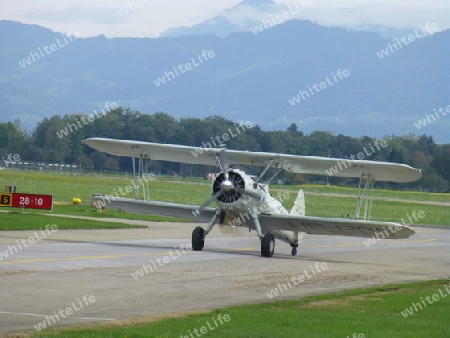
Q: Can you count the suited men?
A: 0